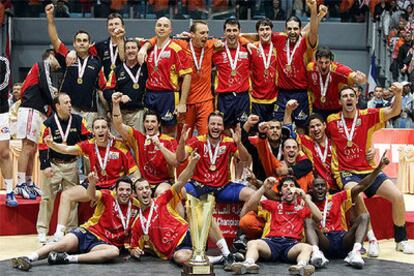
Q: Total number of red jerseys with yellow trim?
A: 14